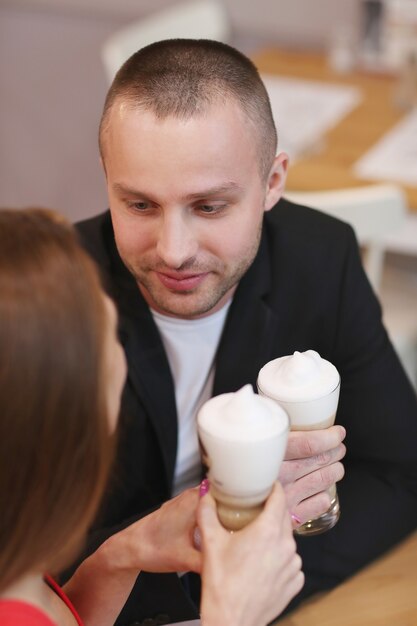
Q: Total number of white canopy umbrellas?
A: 0